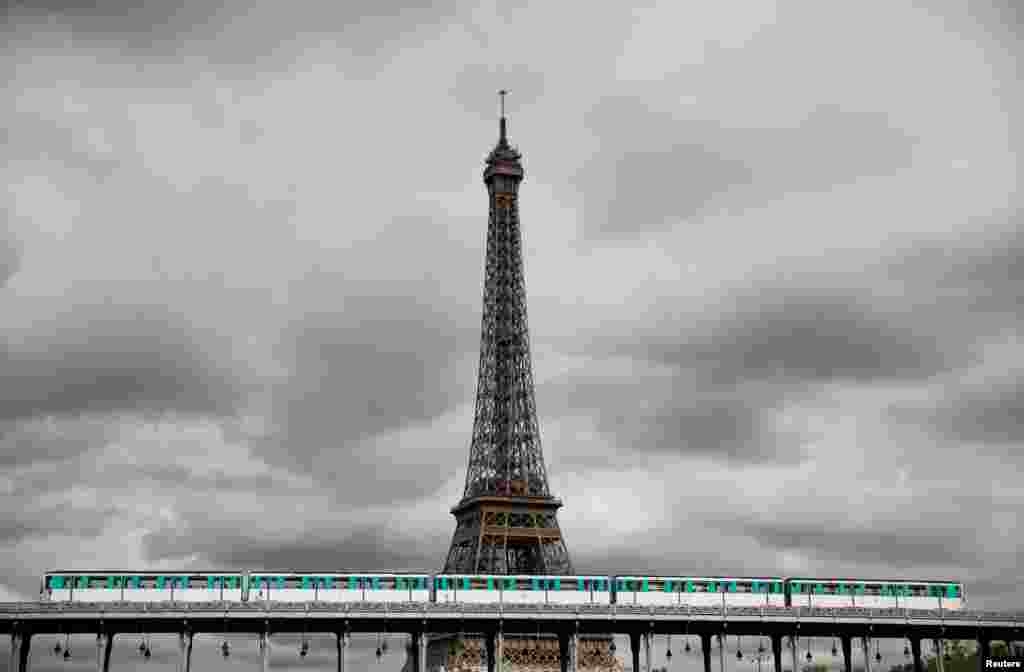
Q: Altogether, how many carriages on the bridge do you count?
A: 5